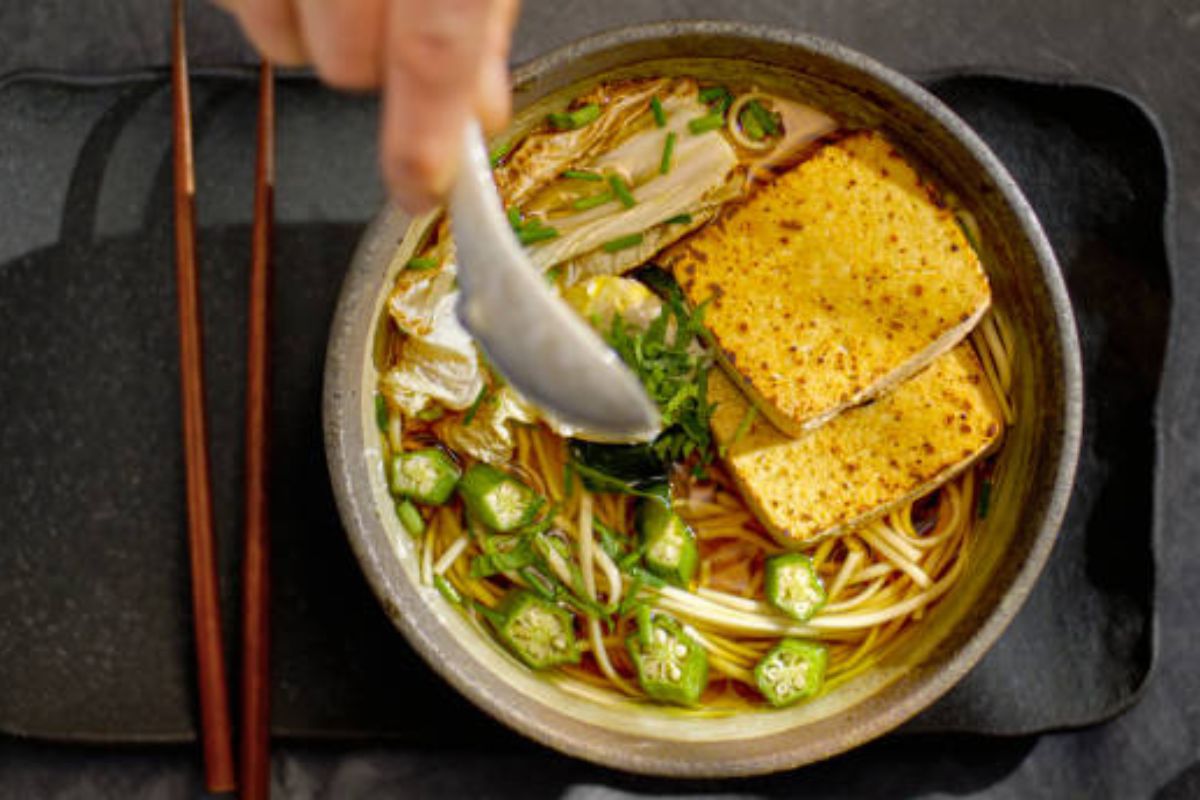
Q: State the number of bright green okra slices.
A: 7